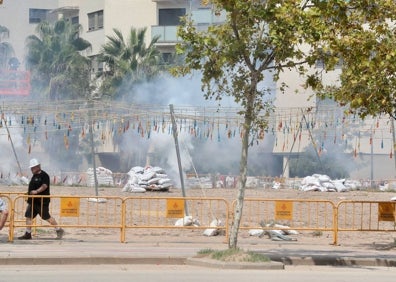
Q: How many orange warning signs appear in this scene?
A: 4